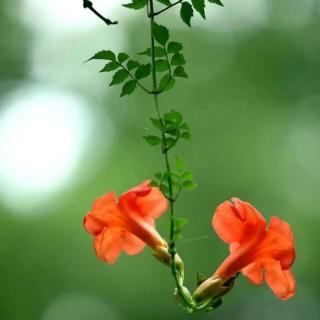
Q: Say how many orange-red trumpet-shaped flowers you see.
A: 2